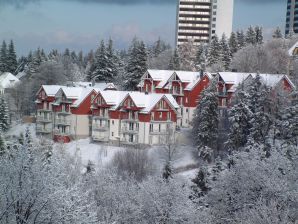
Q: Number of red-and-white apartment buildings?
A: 4